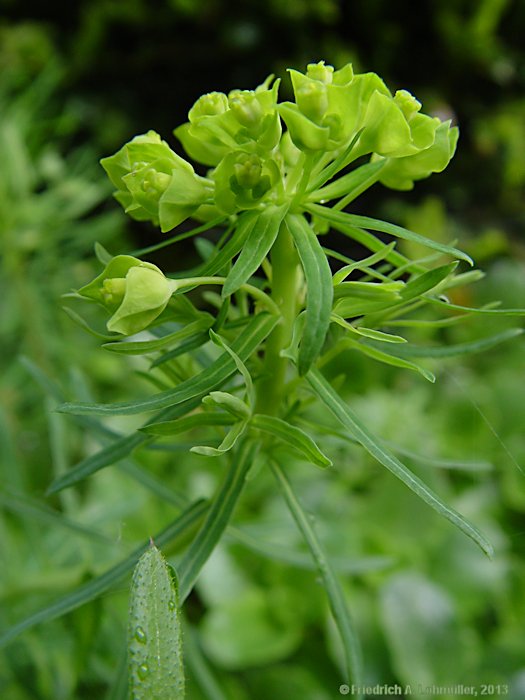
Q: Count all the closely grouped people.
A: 0